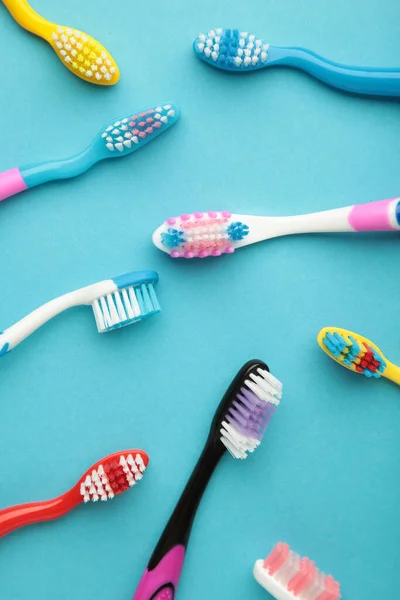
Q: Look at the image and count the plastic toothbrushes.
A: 9